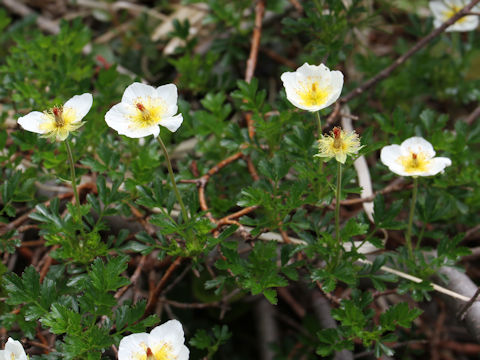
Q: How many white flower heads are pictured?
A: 7